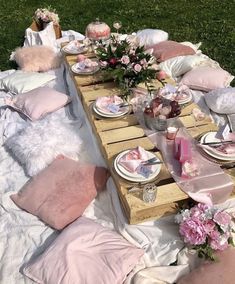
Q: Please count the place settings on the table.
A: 6